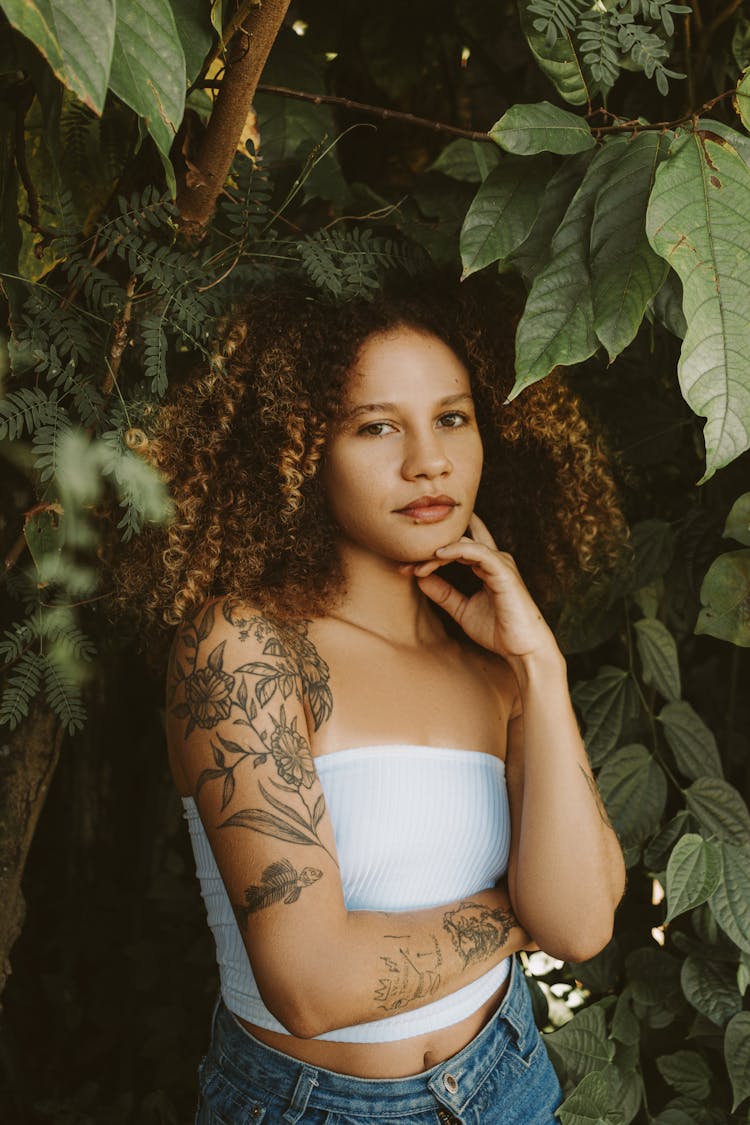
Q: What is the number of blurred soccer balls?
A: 0